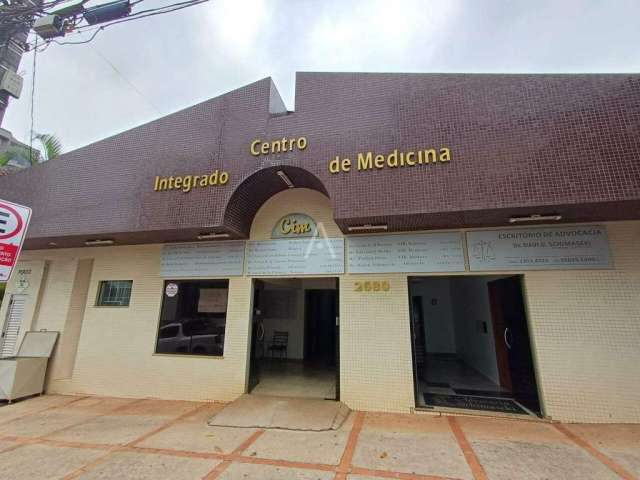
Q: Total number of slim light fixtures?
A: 5